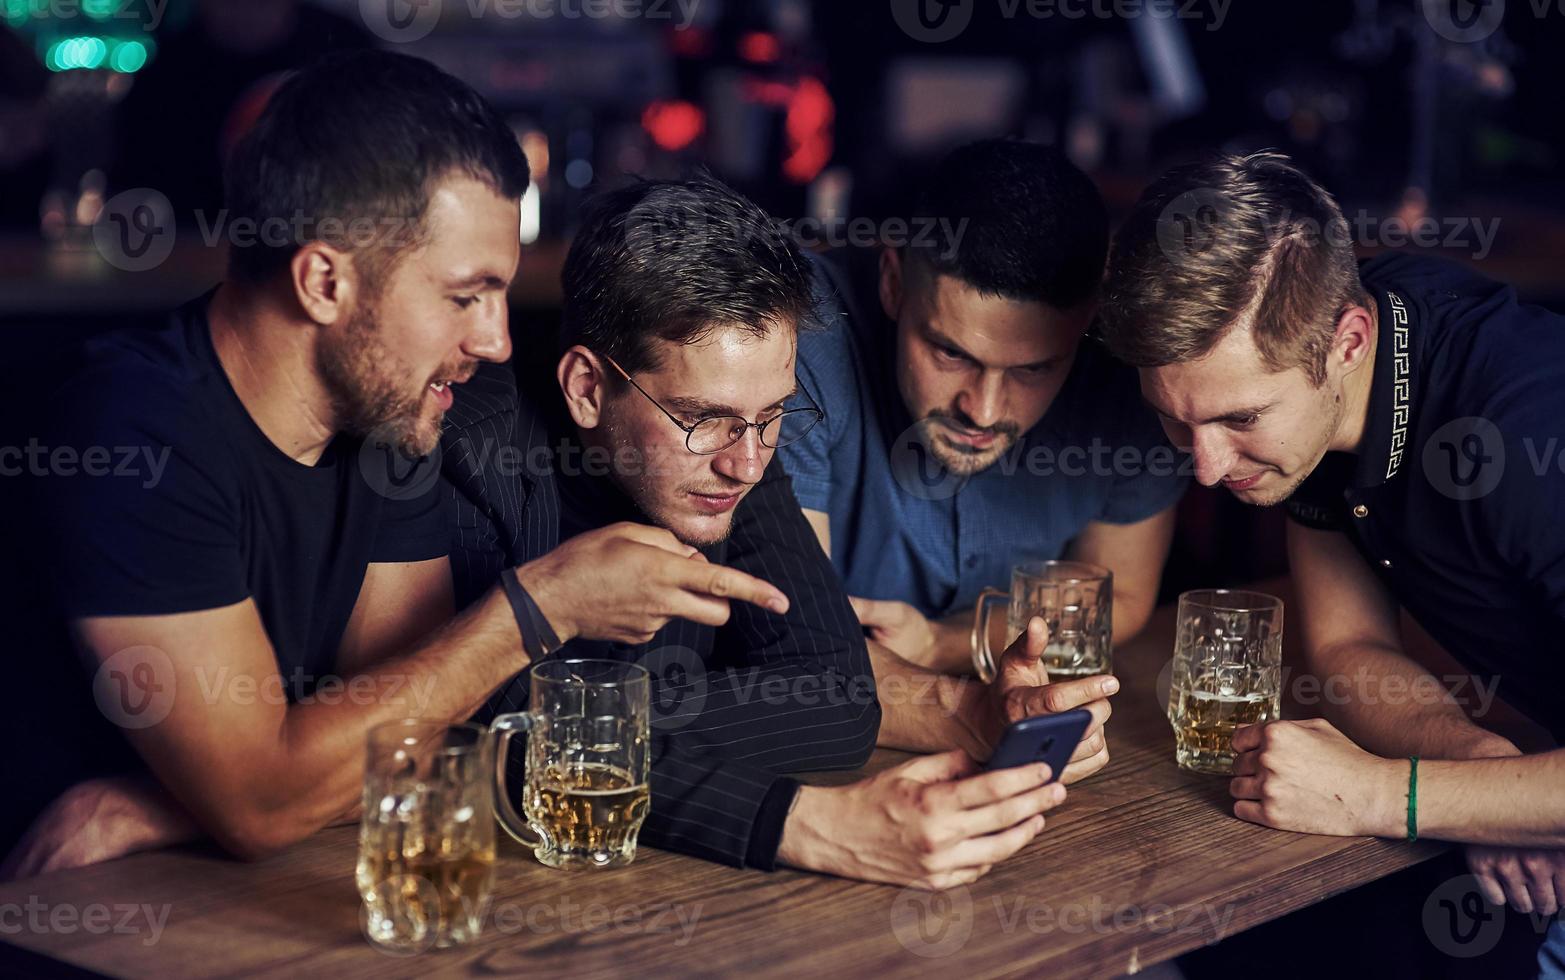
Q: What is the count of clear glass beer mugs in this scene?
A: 4